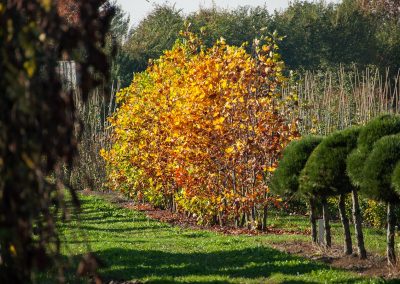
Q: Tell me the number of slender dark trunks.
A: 5